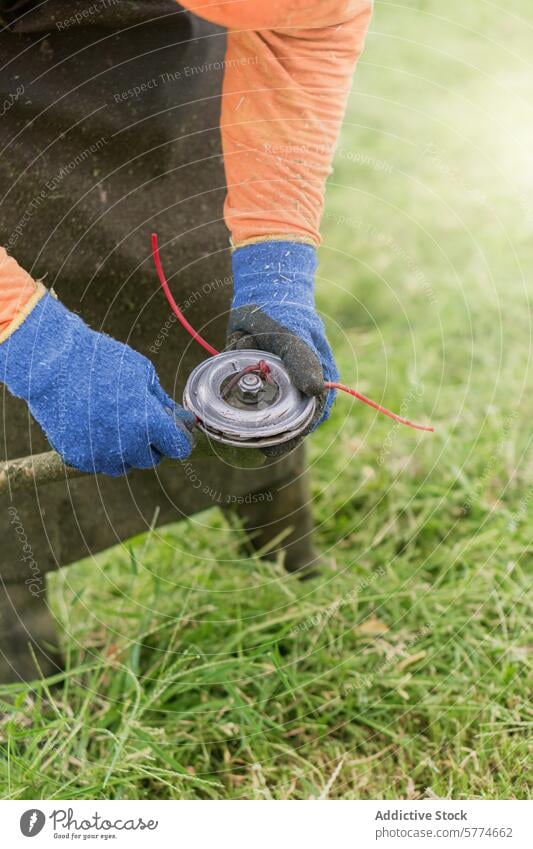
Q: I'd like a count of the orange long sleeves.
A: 2